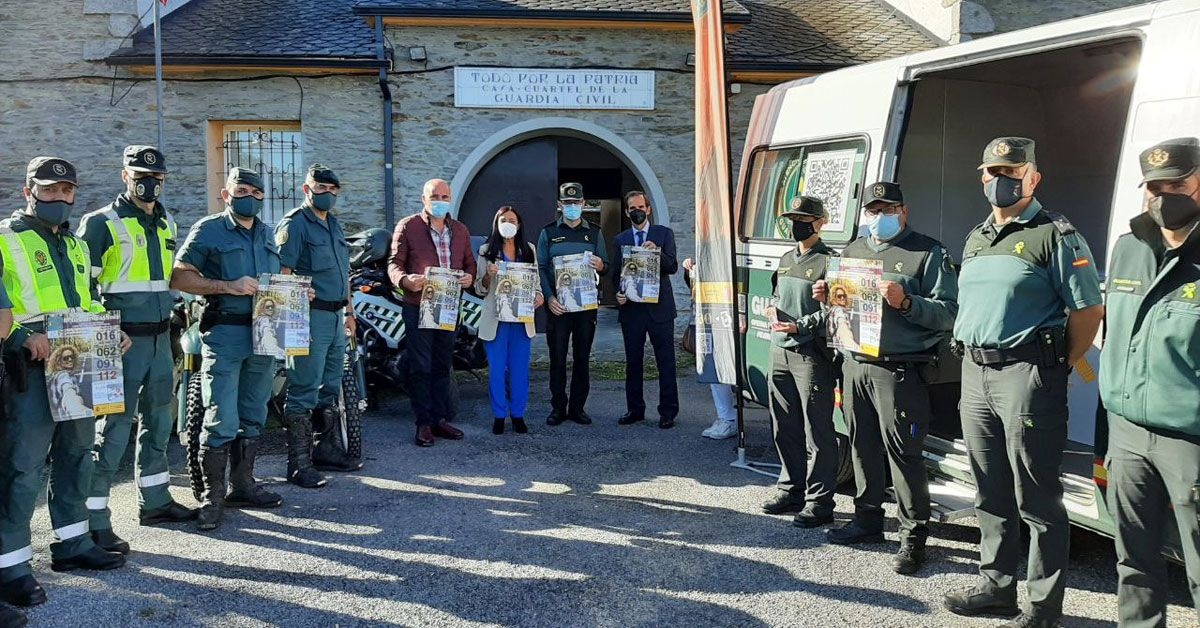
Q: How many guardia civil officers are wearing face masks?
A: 9